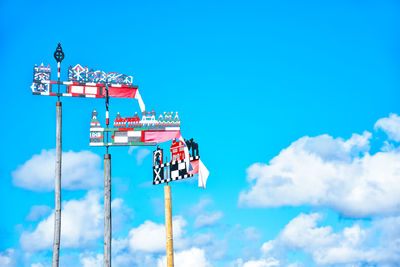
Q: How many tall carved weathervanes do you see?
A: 3